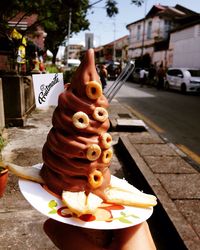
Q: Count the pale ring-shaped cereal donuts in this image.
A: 7